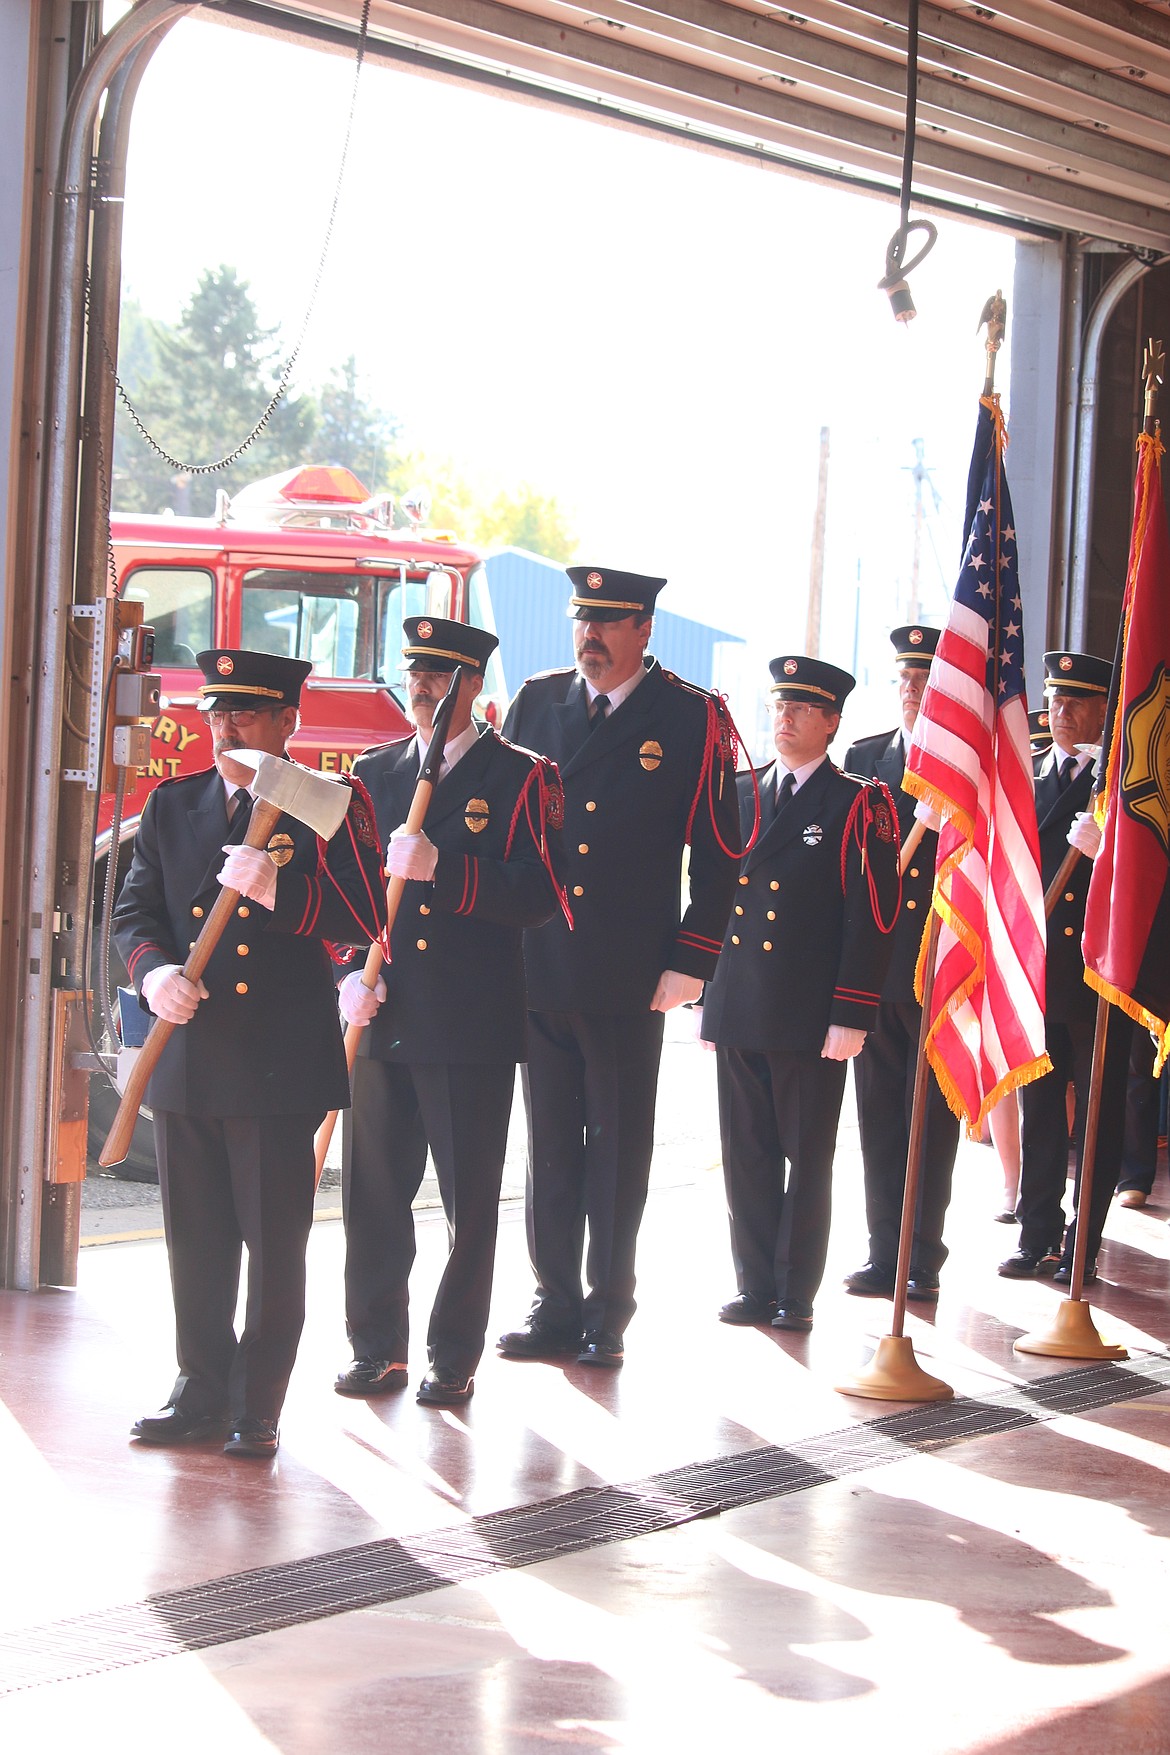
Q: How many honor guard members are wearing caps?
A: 7